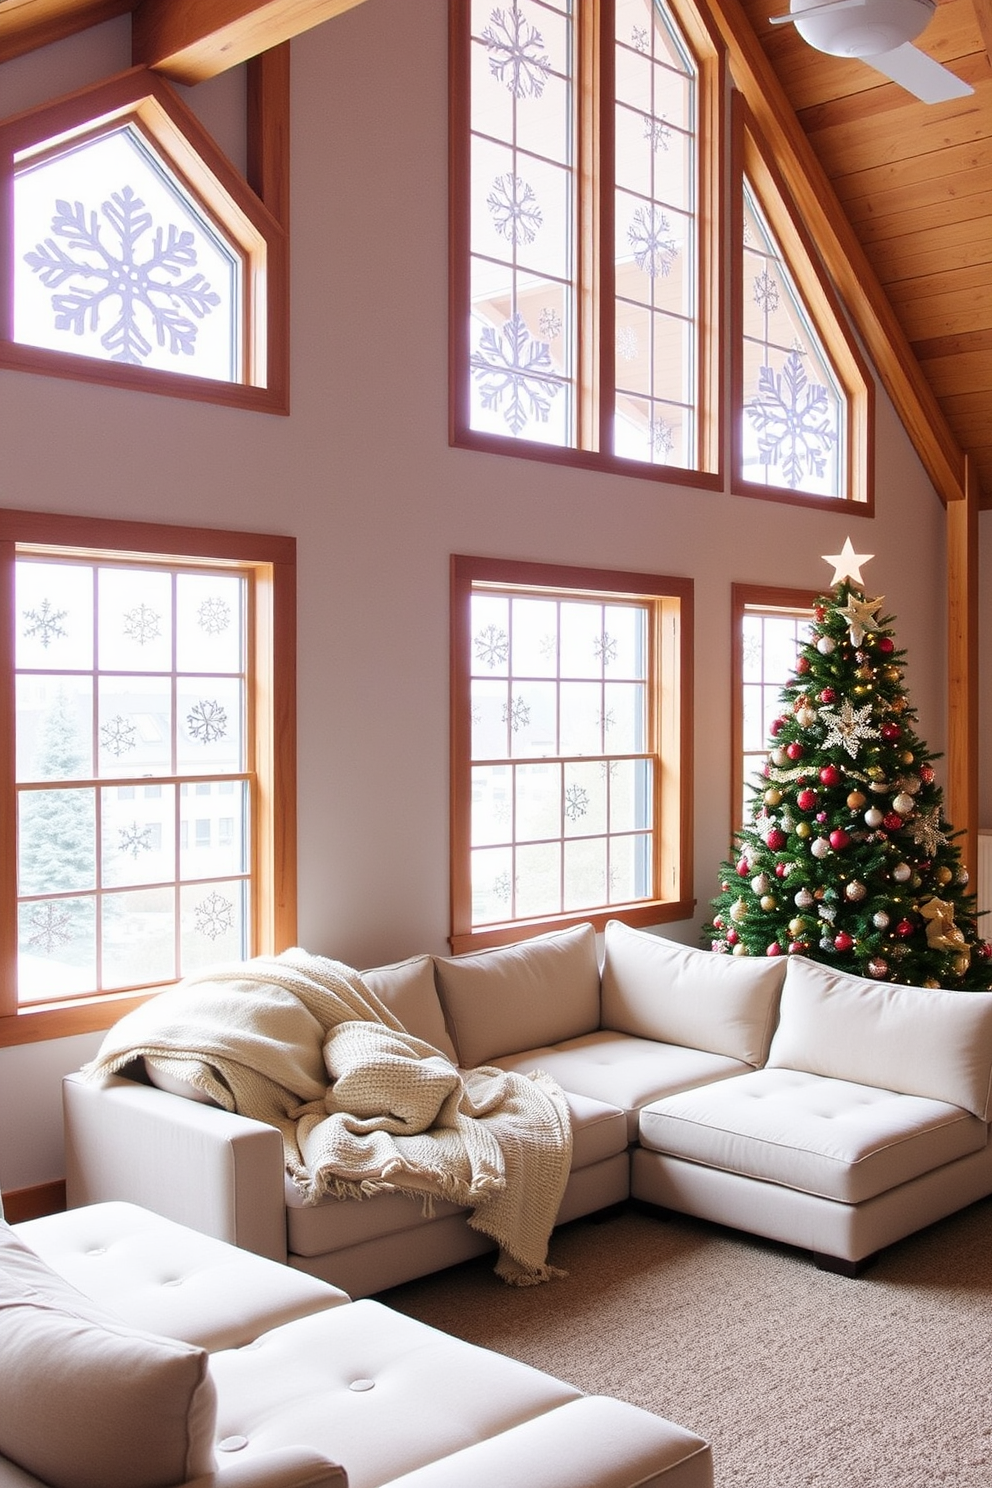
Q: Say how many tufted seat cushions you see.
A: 4